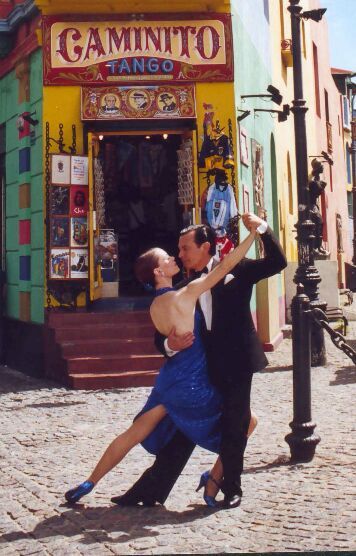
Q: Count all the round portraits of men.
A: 3